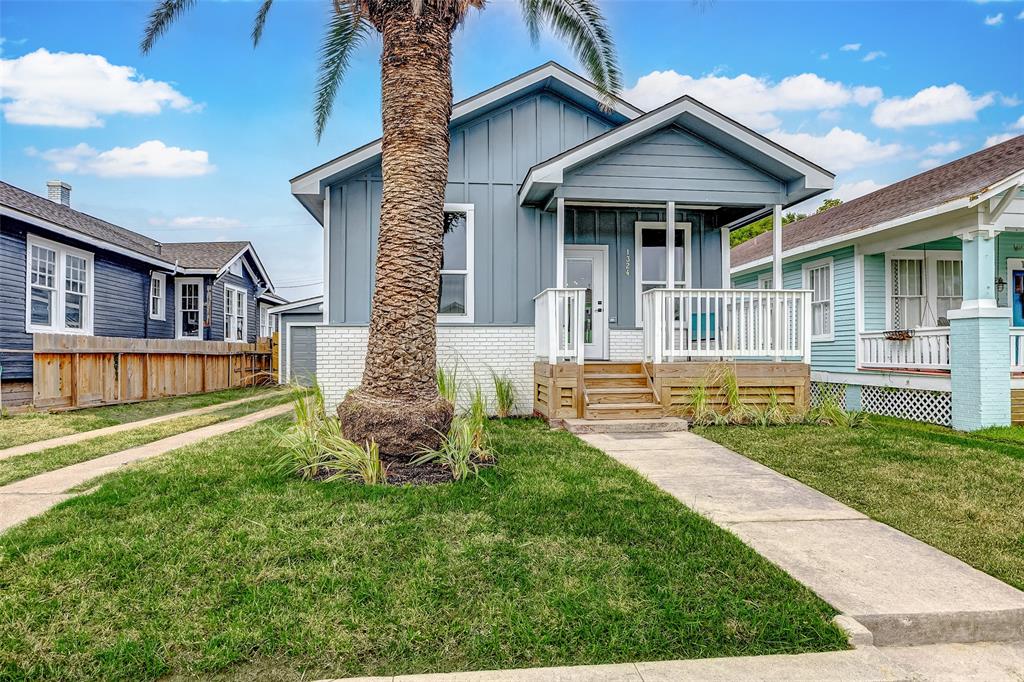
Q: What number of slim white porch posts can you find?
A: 3